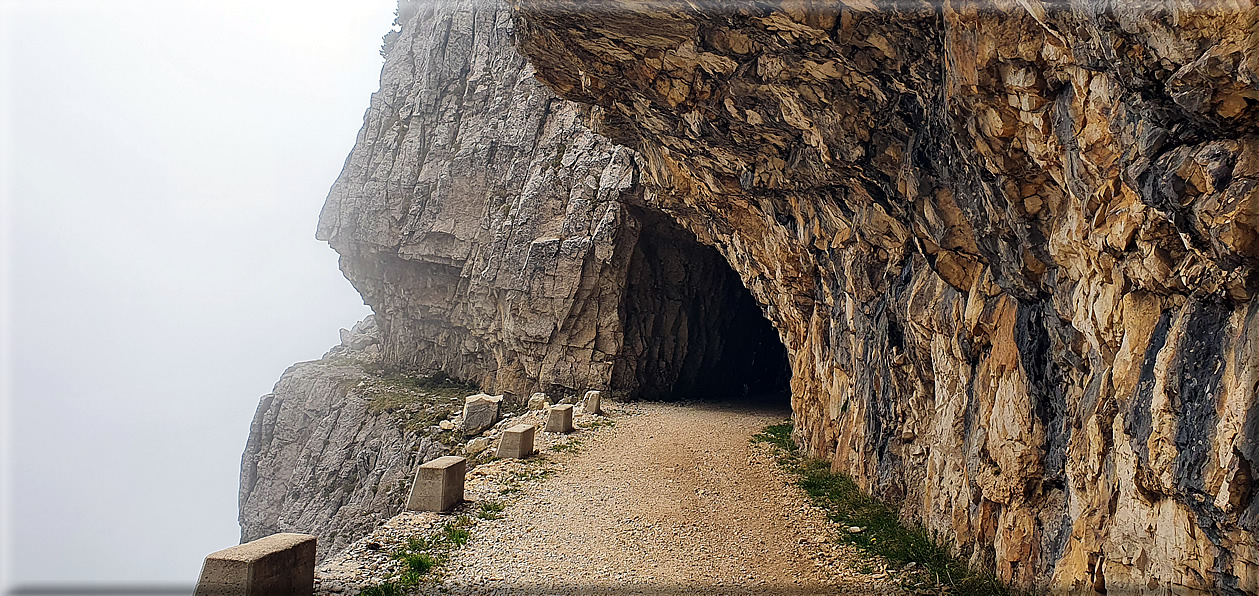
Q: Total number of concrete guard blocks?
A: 5